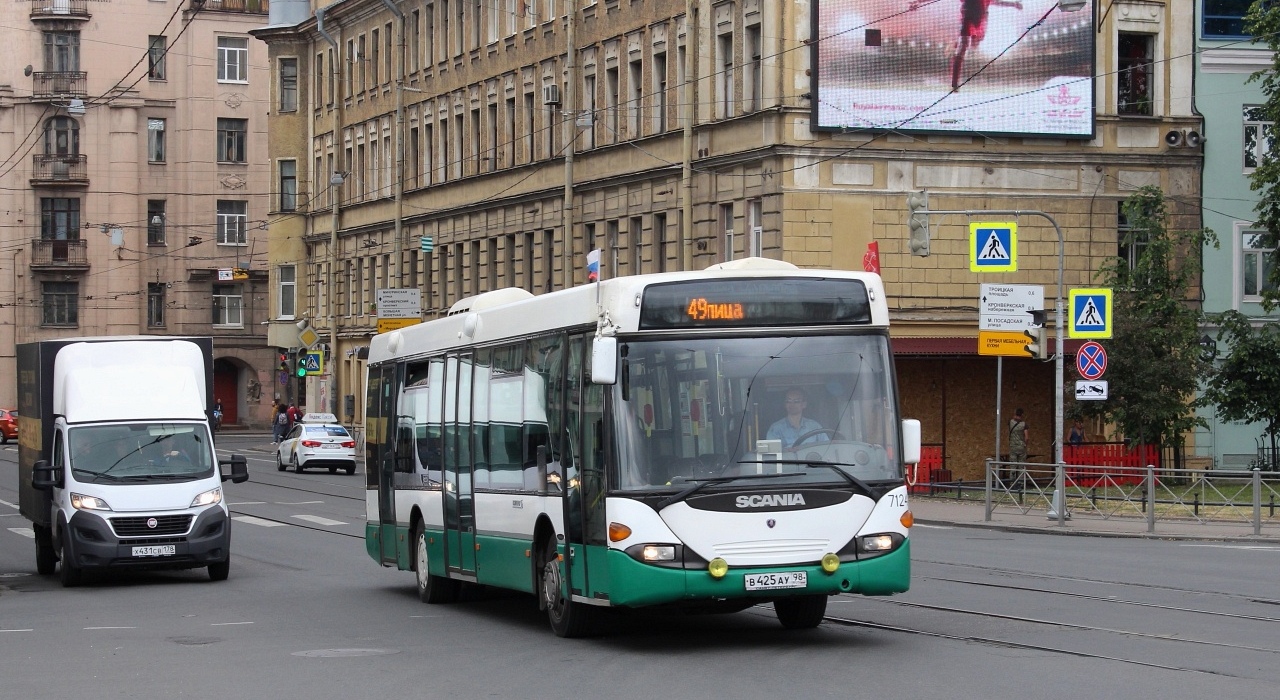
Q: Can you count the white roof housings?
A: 2